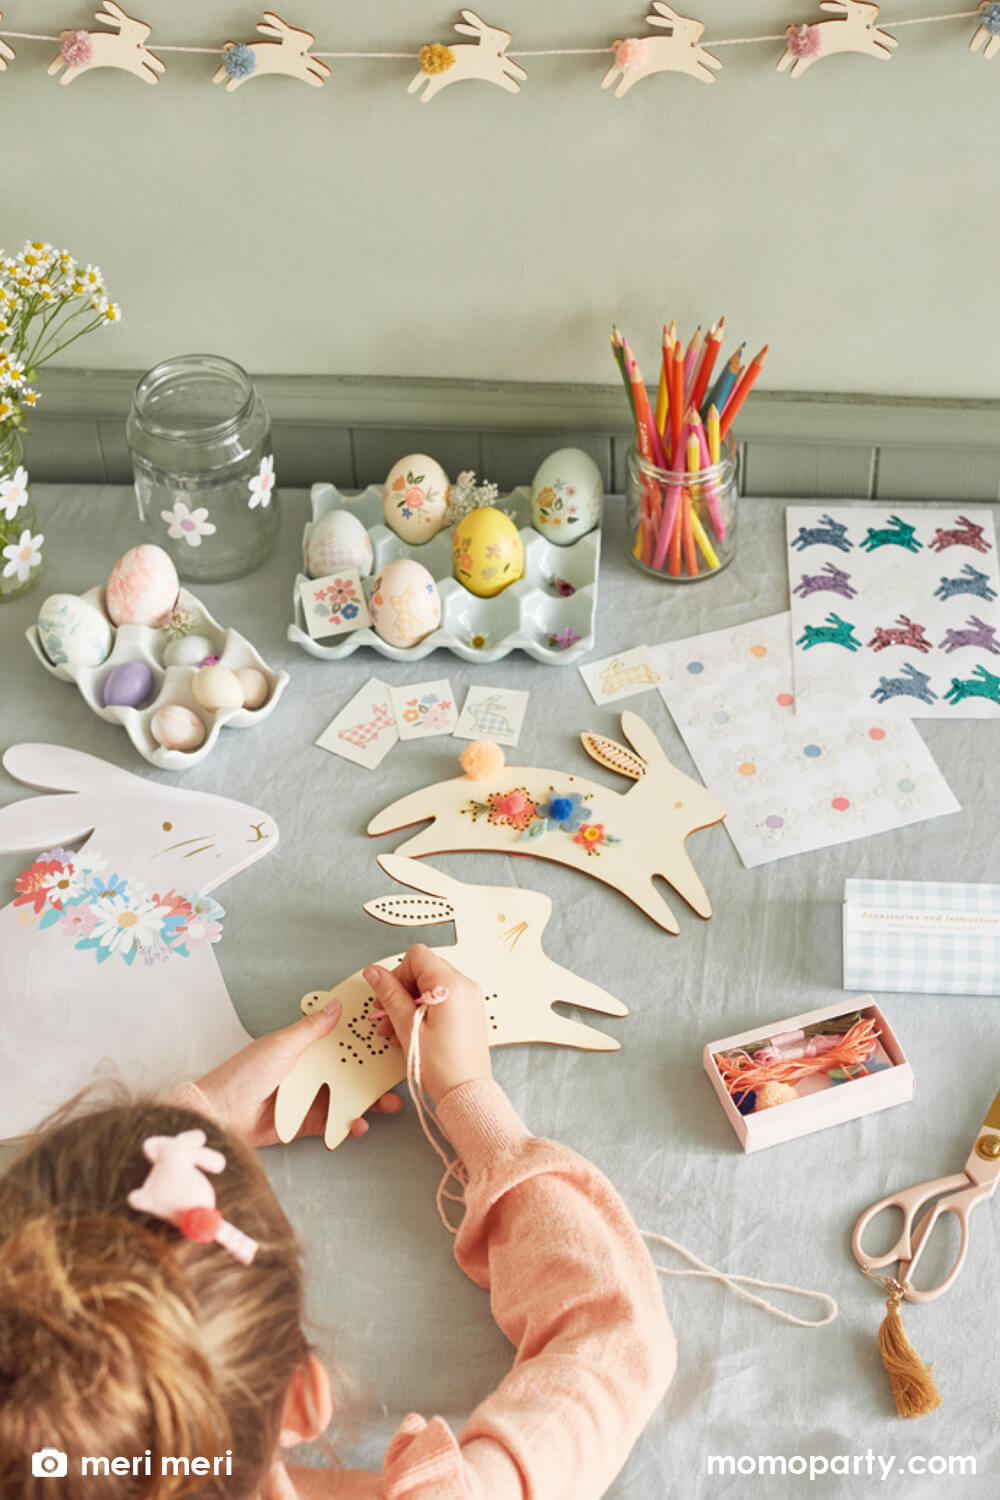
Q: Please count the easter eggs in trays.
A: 12